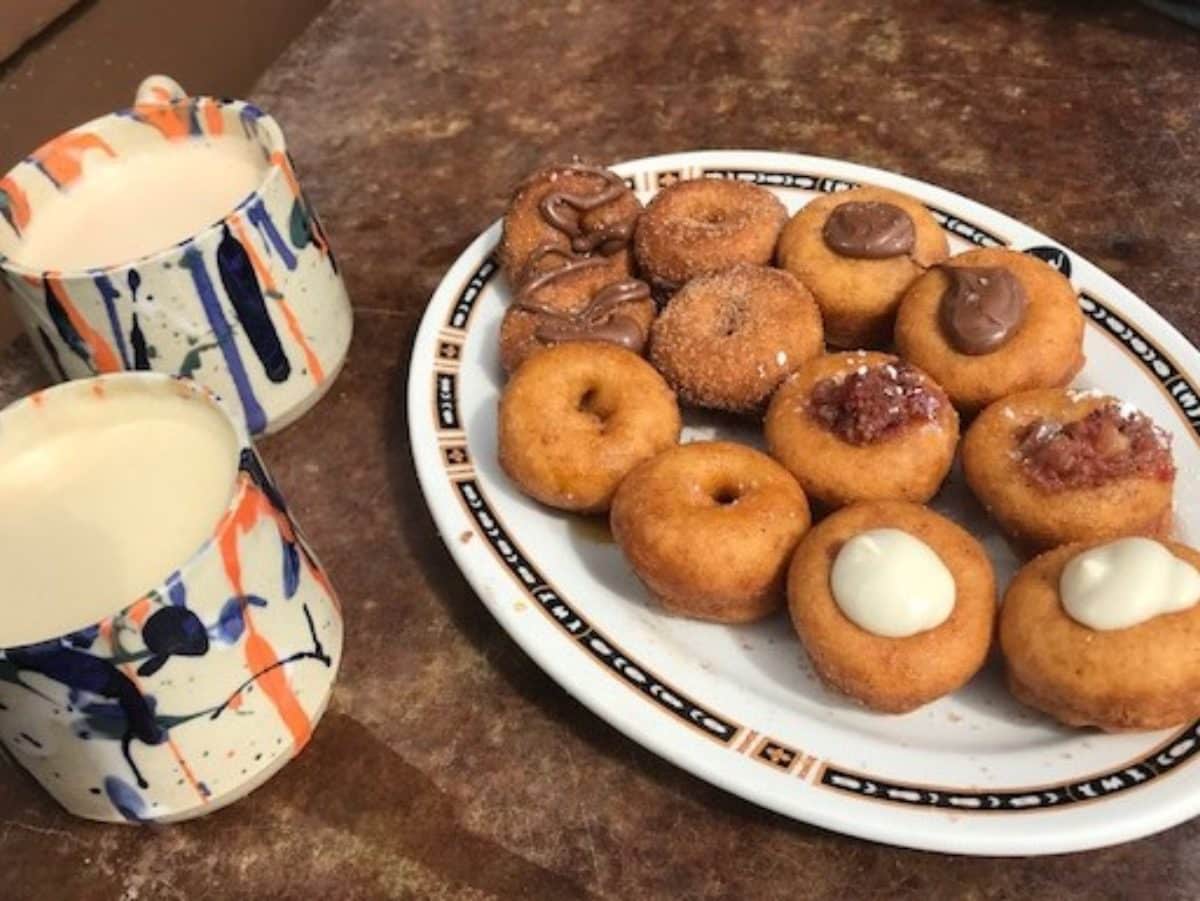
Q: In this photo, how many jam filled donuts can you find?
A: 2